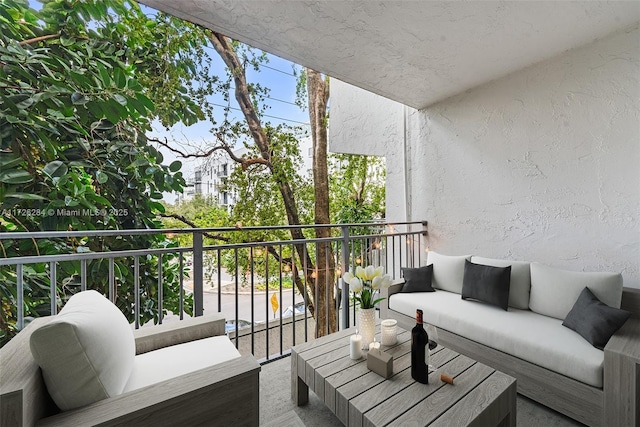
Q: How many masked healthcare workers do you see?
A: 0